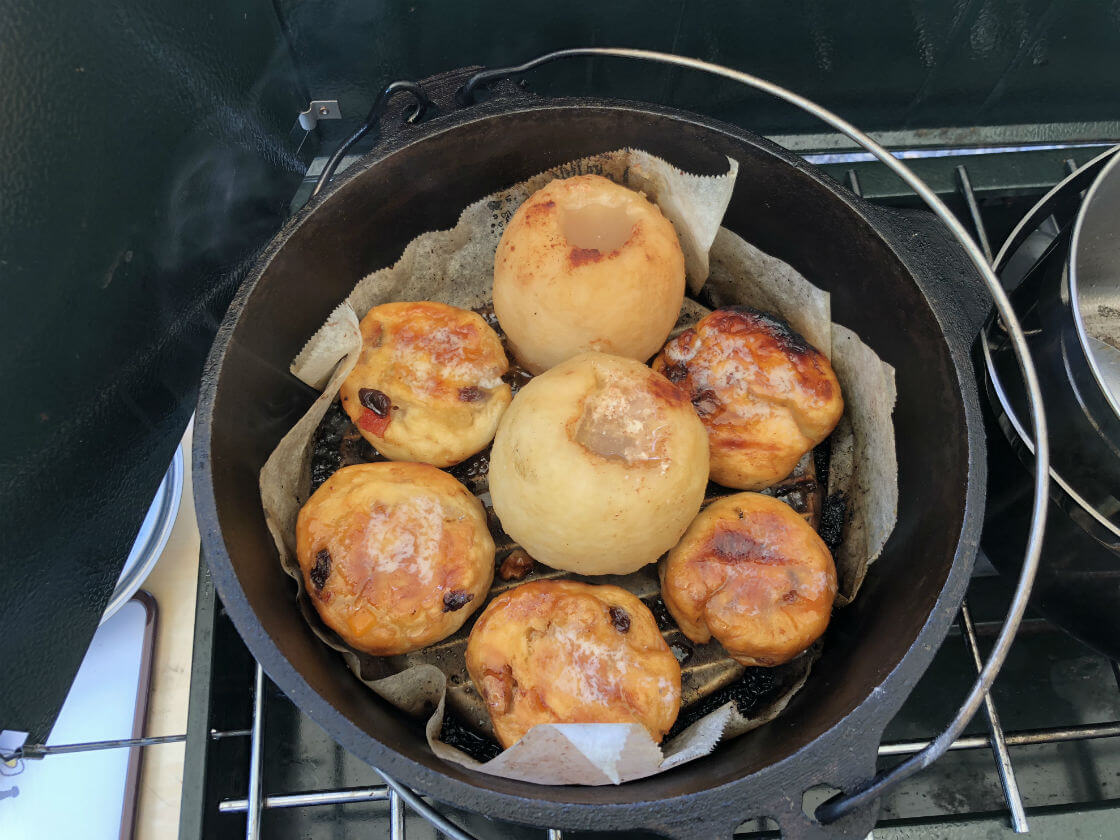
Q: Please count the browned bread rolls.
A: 5